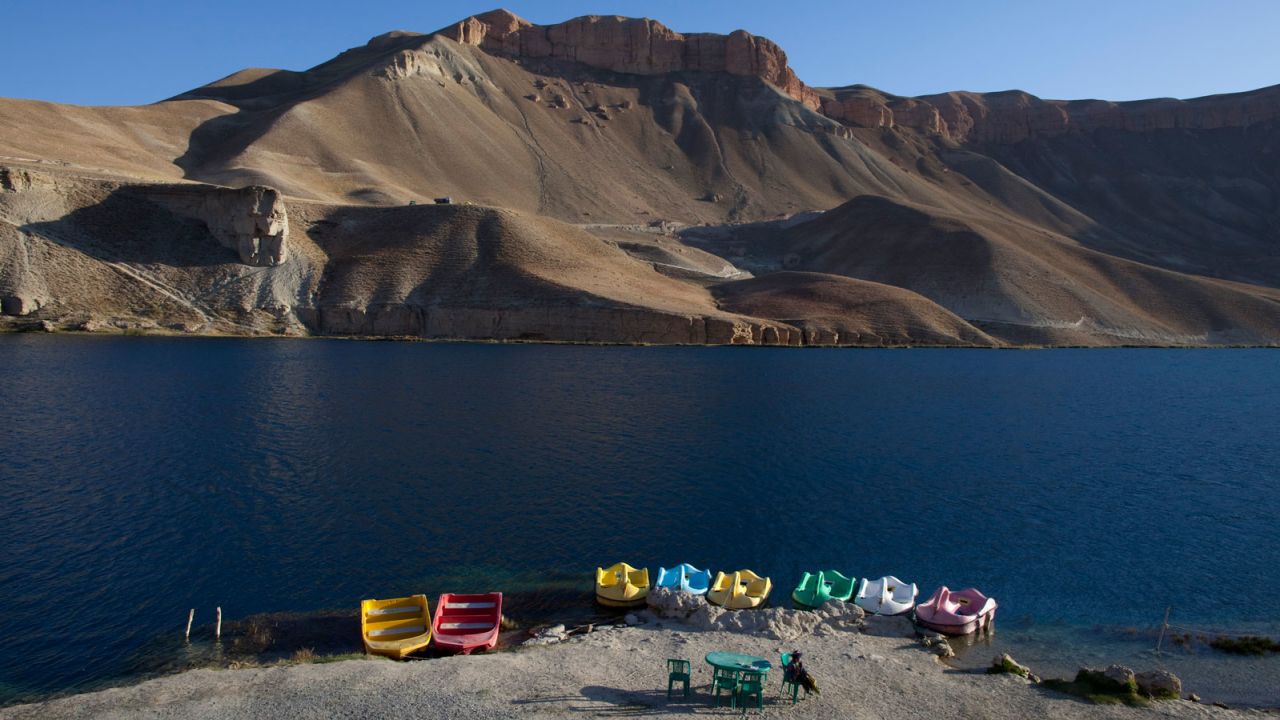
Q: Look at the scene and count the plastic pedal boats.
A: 6